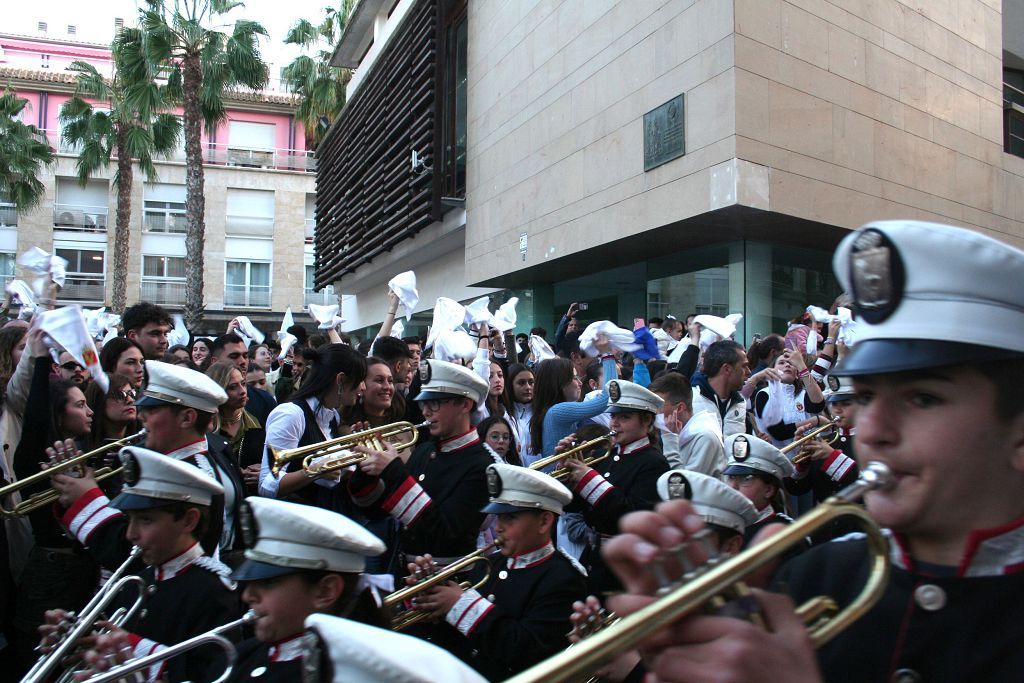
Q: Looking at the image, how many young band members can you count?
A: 11